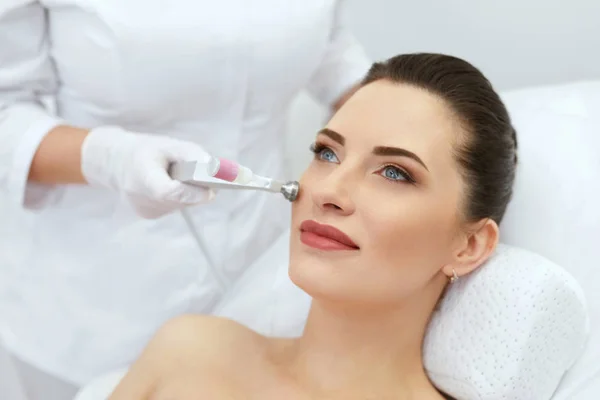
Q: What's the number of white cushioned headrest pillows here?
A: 1